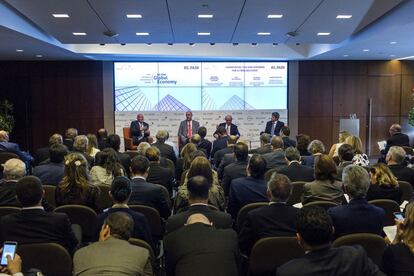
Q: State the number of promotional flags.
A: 0